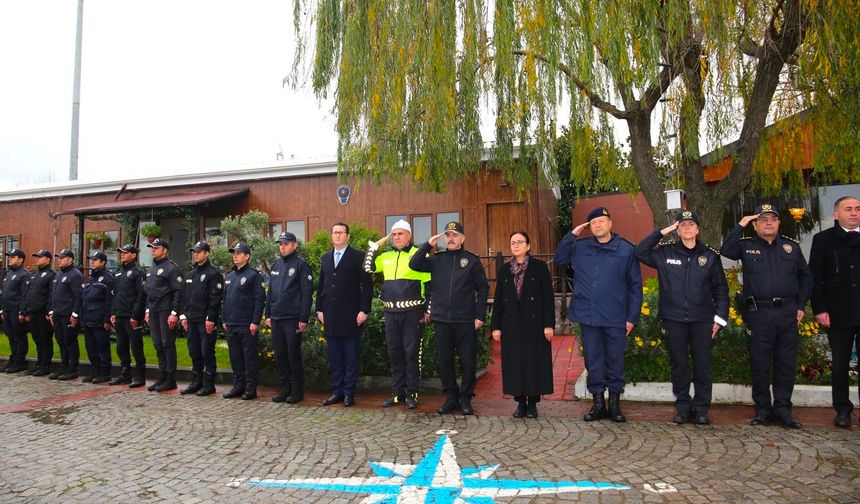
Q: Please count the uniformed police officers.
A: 14